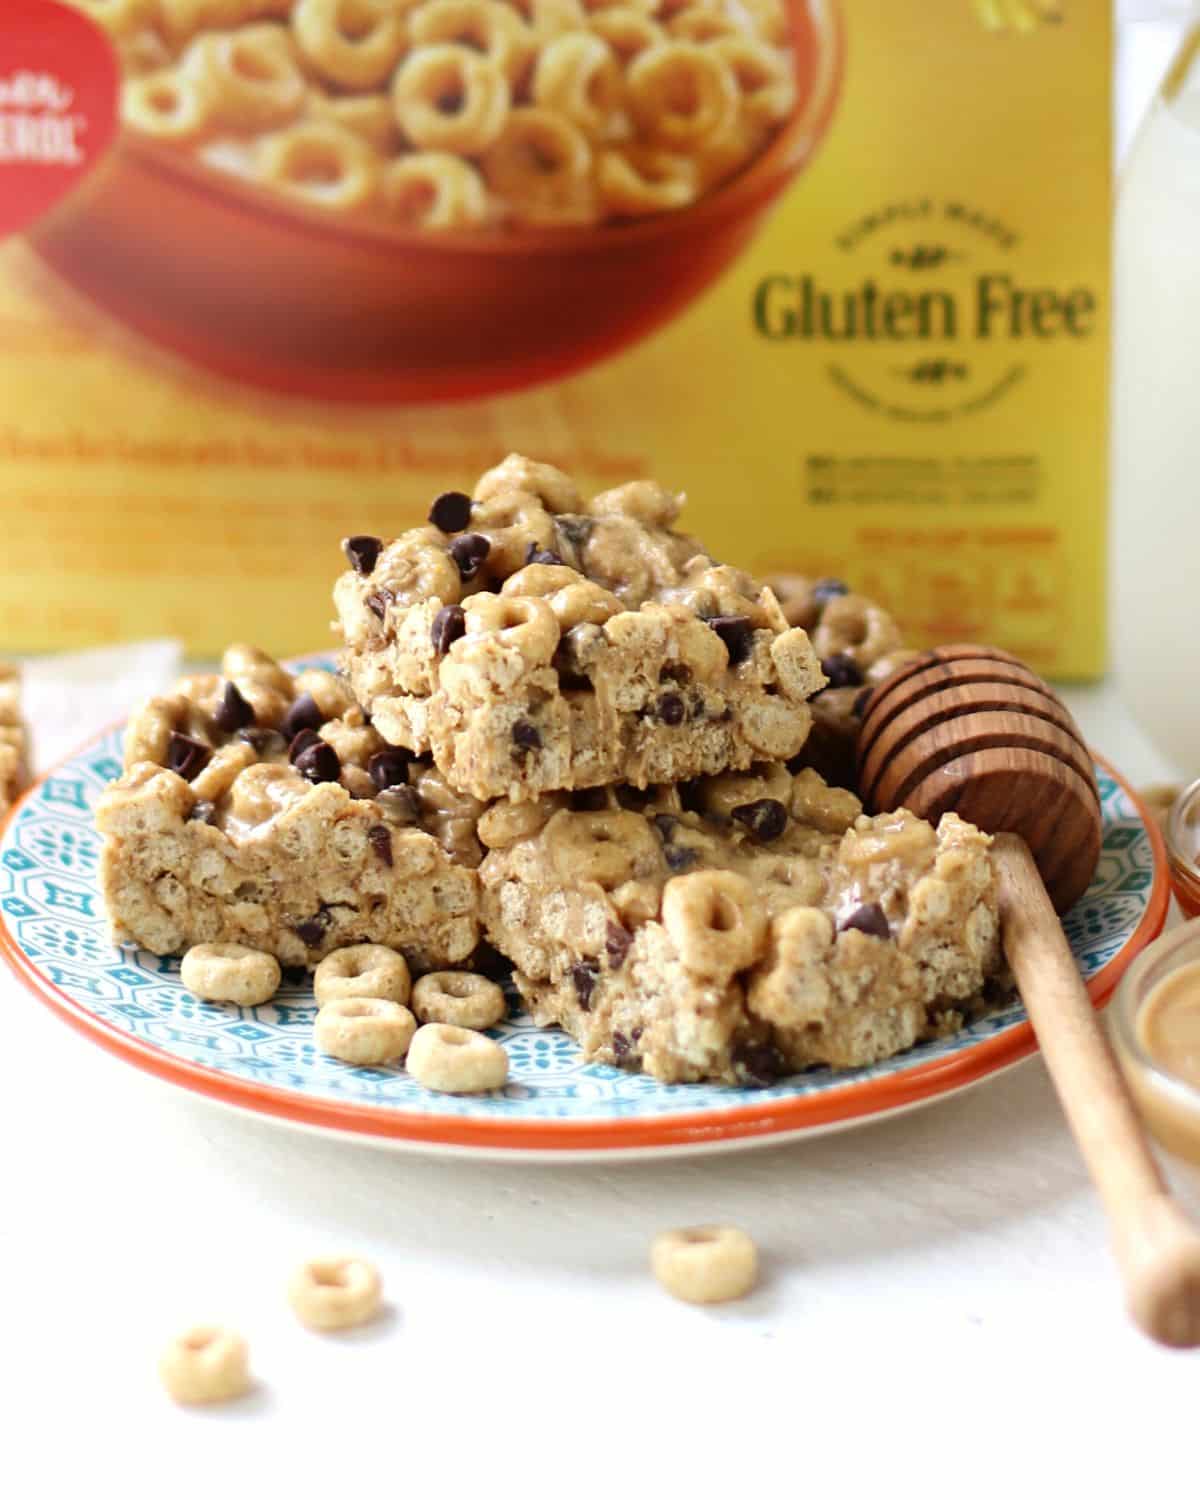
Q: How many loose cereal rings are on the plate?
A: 5